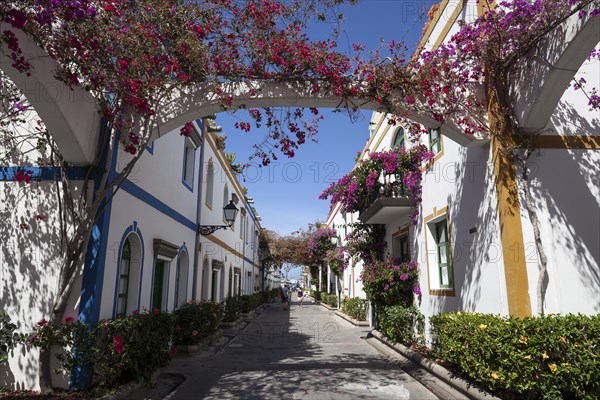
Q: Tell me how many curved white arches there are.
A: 3